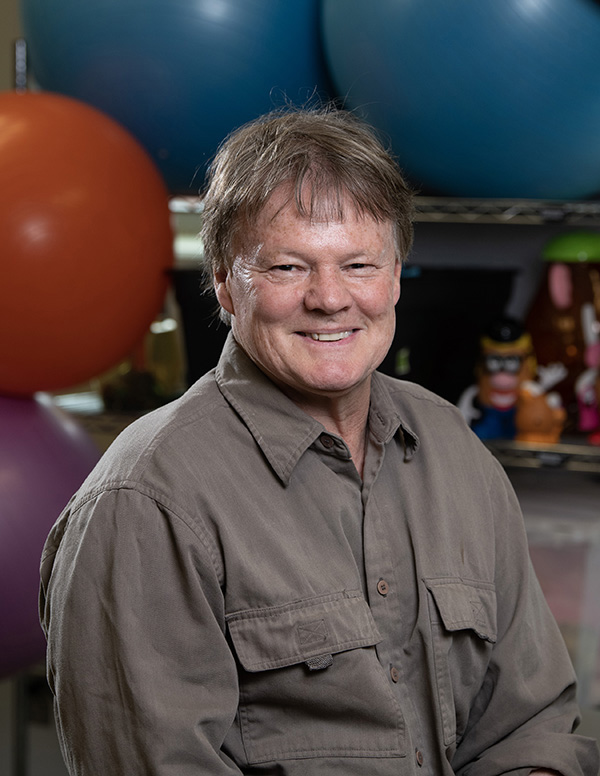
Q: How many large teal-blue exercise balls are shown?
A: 2